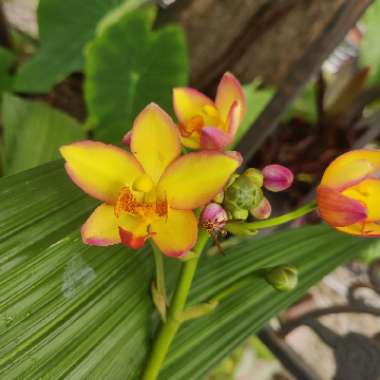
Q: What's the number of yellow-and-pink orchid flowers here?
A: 3